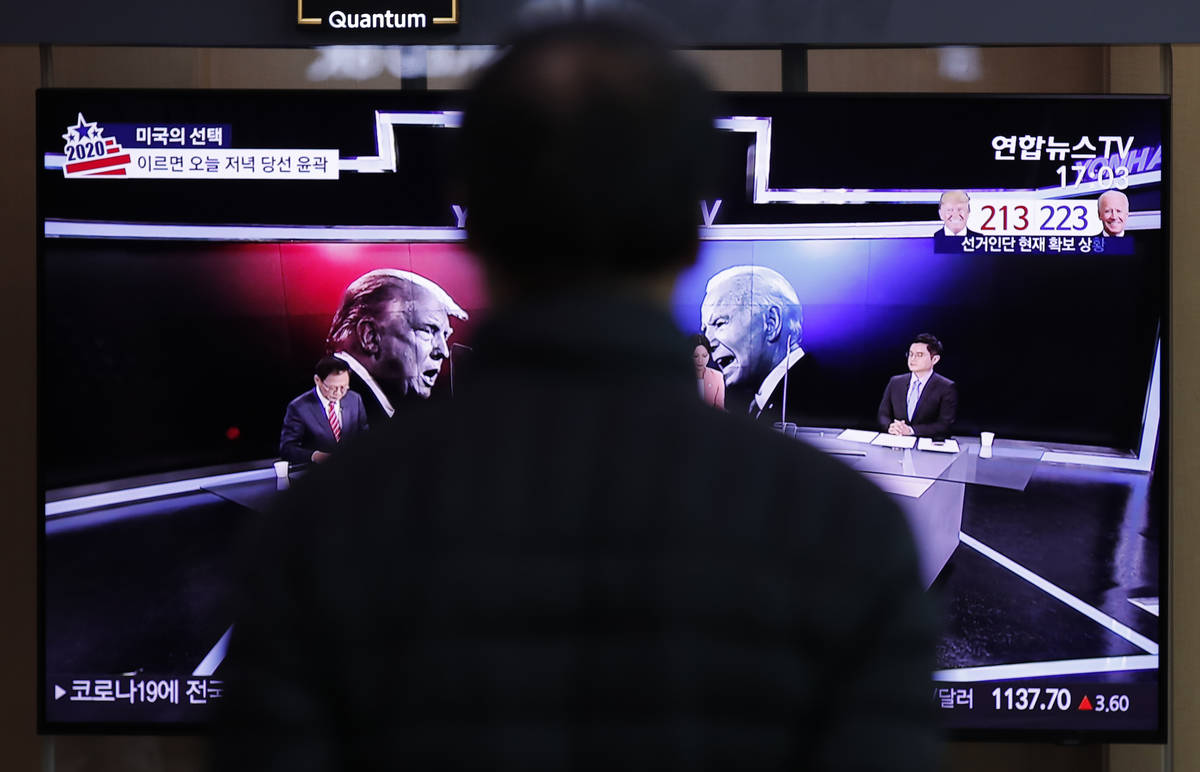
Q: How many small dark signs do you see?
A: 1